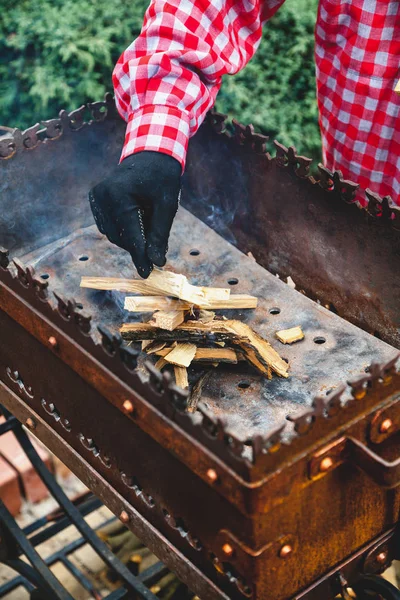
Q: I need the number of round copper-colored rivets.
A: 10